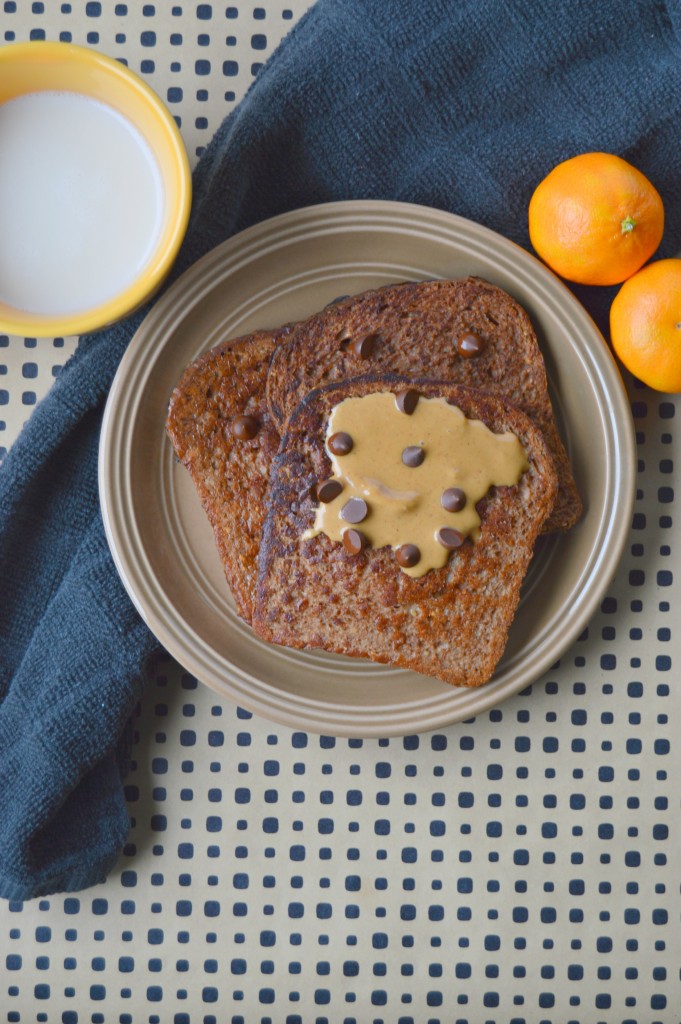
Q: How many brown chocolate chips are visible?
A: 12